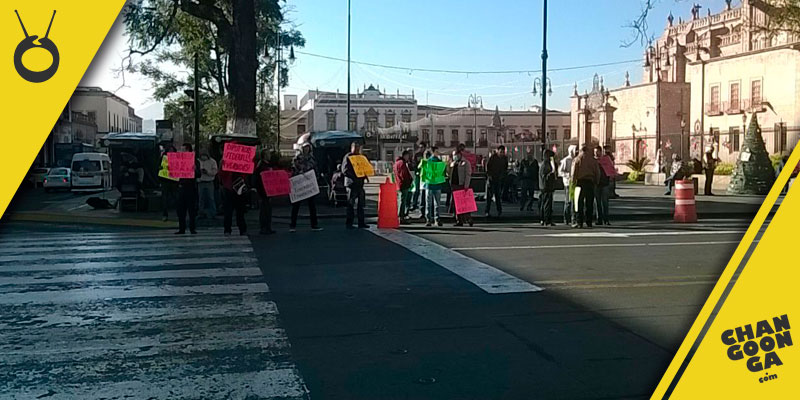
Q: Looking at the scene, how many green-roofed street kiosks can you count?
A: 3